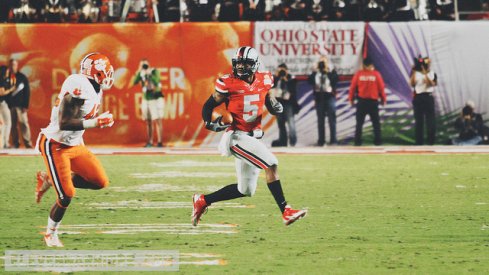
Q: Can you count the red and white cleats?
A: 2